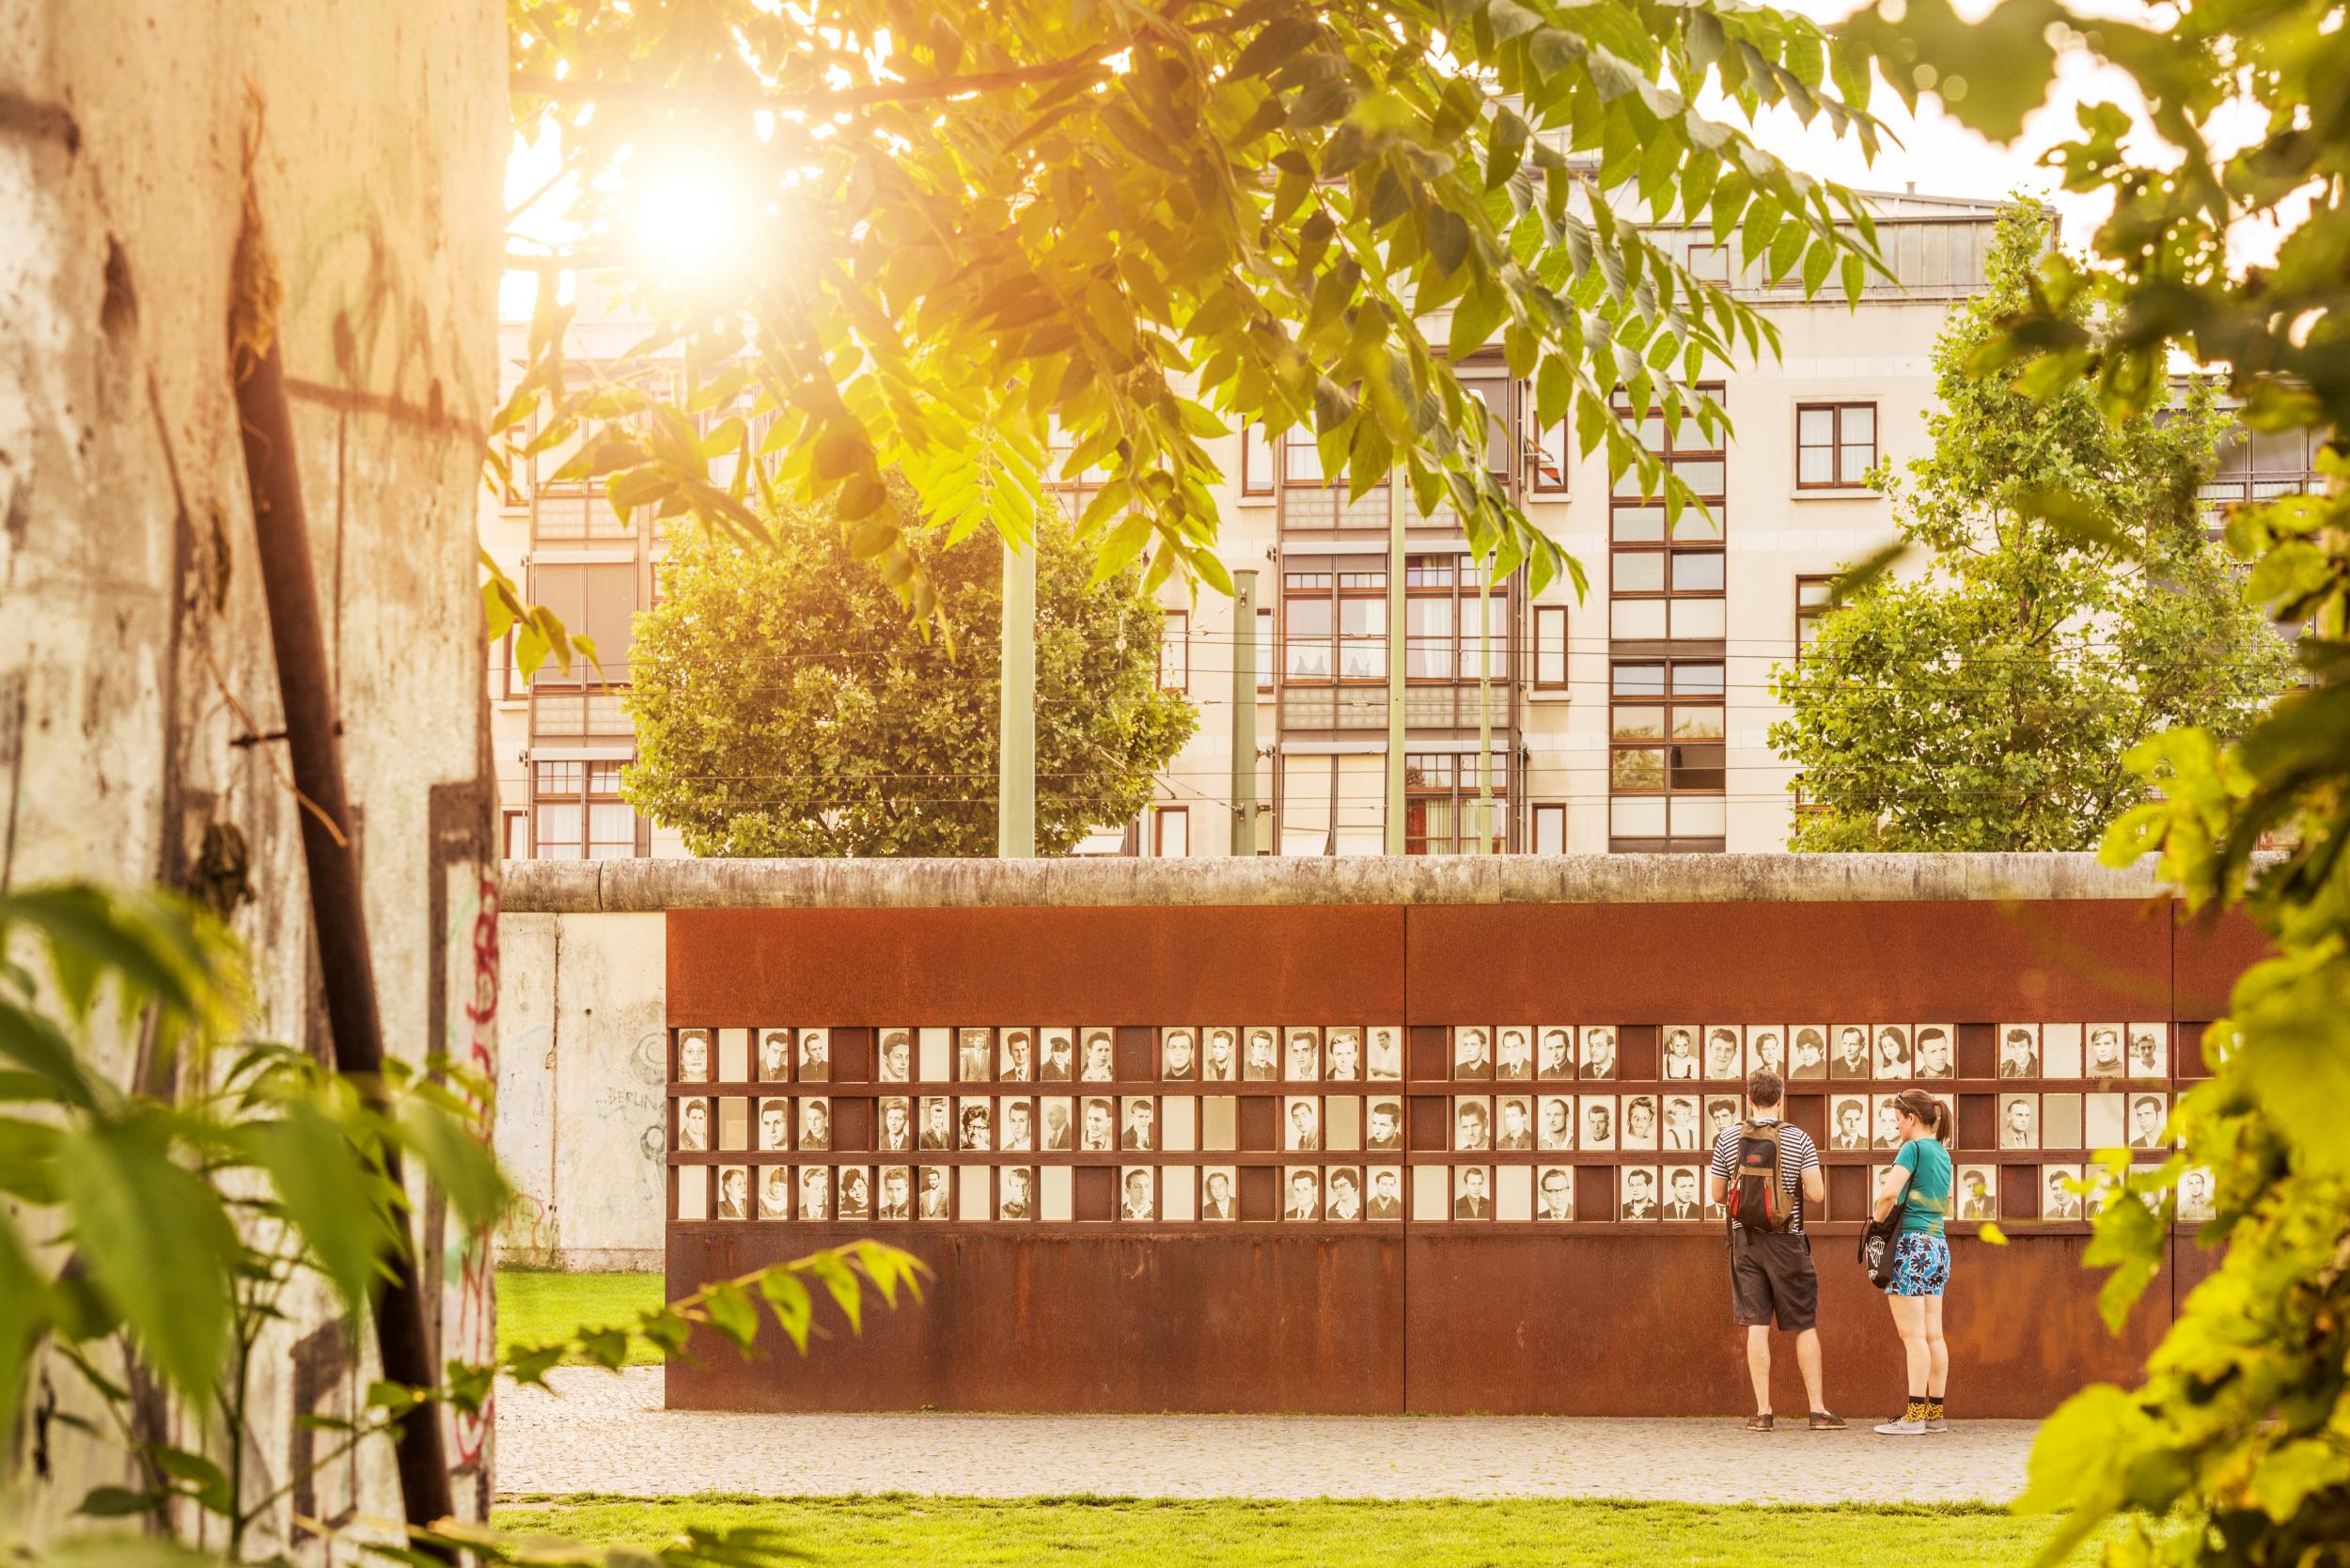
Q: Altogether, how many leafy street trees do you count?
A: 2